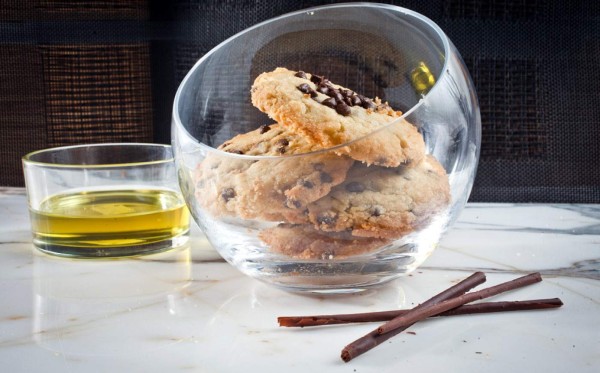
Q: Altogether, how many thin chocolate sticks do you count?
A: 3